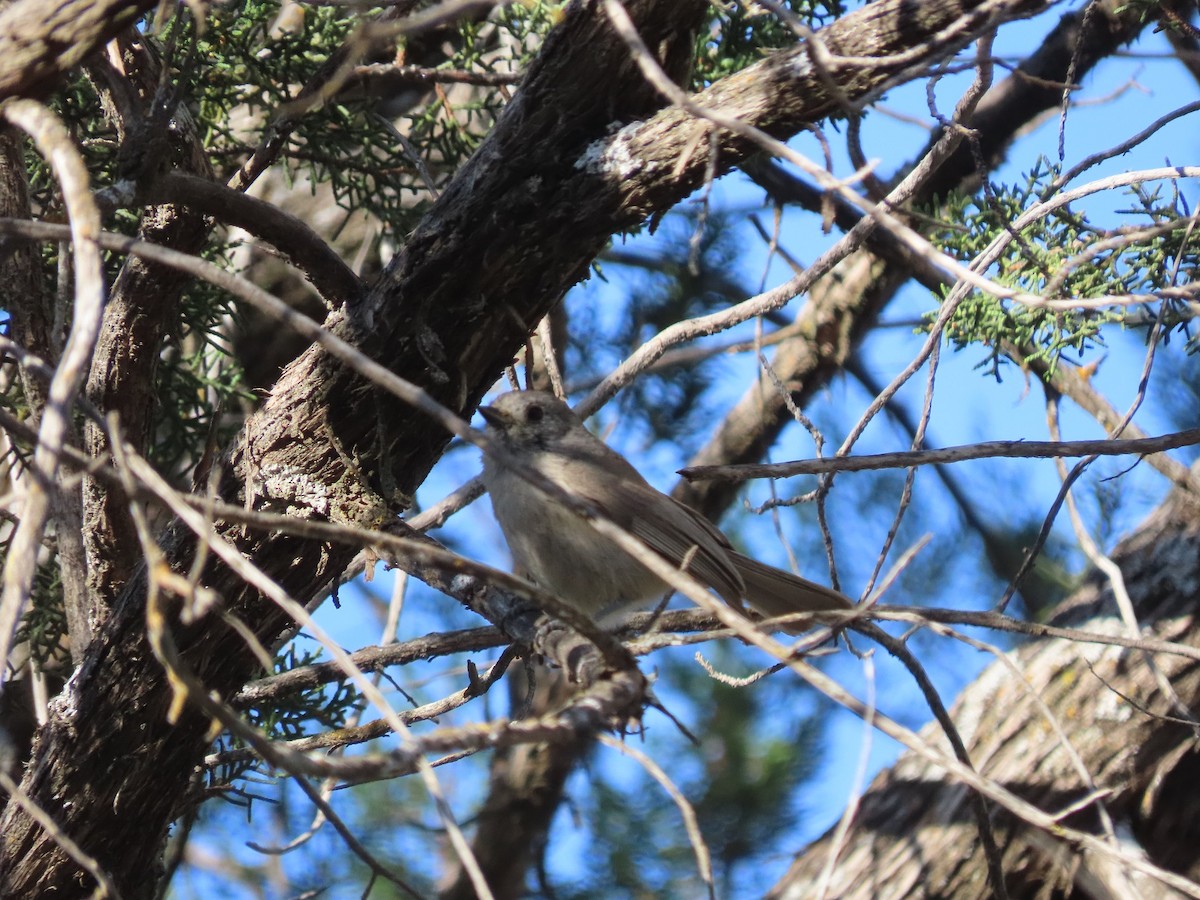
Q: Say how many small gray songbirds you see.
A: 1